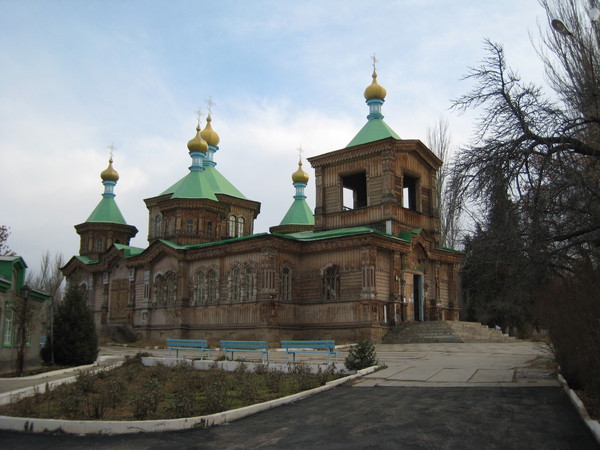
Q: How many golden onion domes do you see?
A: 5